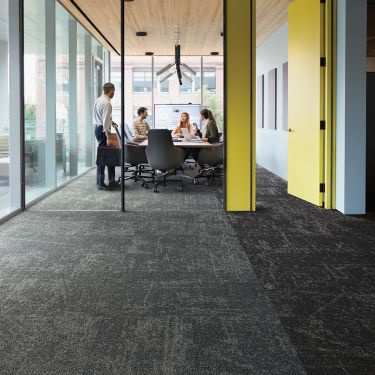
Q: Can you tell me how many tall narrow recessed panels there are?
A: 3